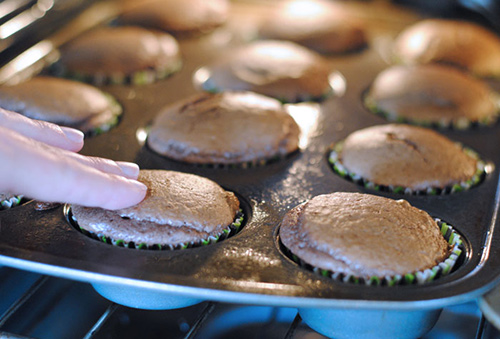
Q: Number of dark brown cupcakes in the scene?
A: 12